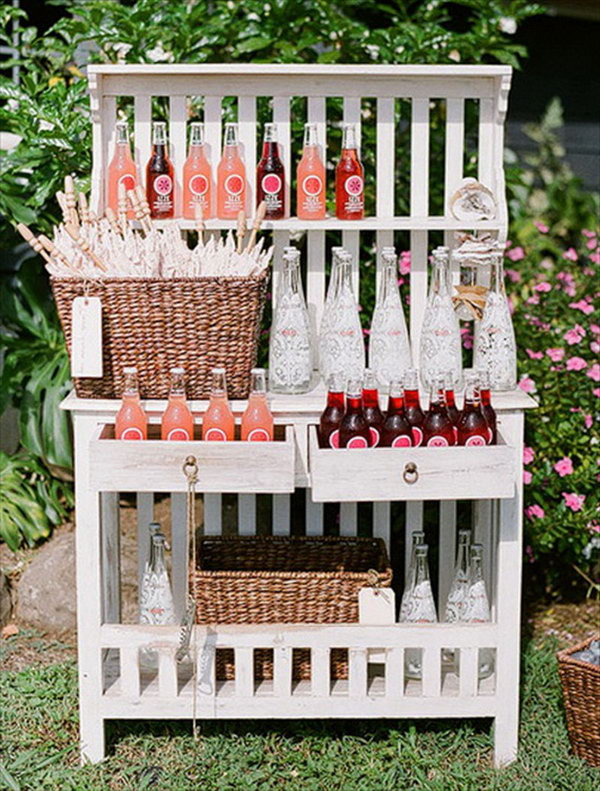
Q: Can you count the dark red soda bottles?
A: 12